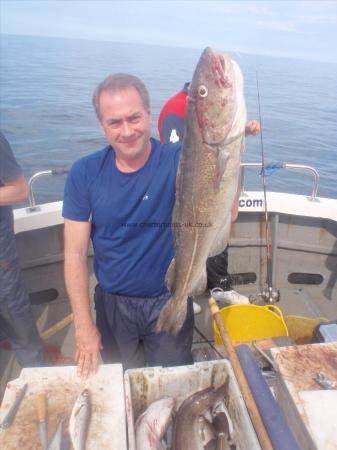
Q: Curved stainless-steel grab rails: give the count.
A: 2